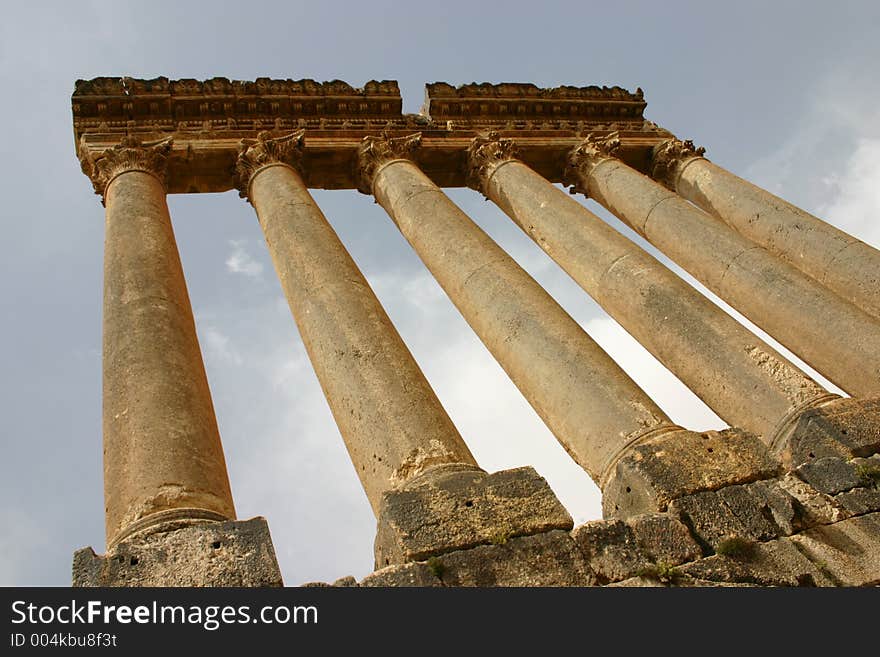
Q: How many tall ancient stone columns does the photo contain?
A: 6